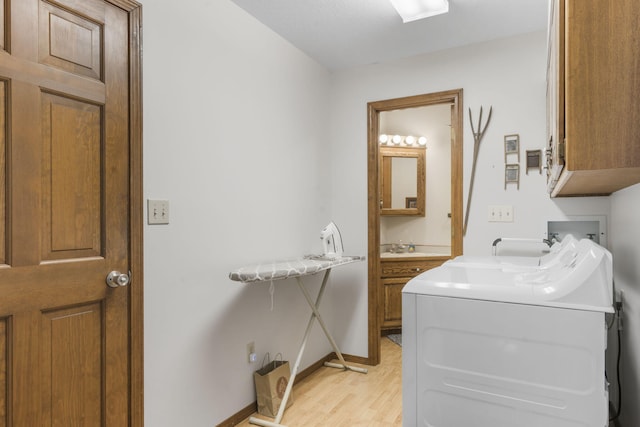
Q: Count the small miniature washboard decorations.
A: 3